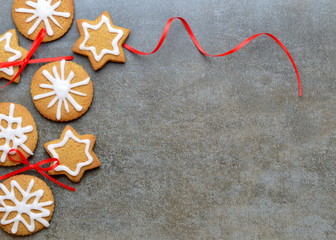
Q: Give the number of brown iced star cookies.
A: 3